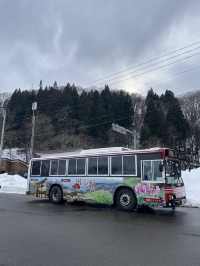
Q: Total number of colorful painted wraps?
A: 1